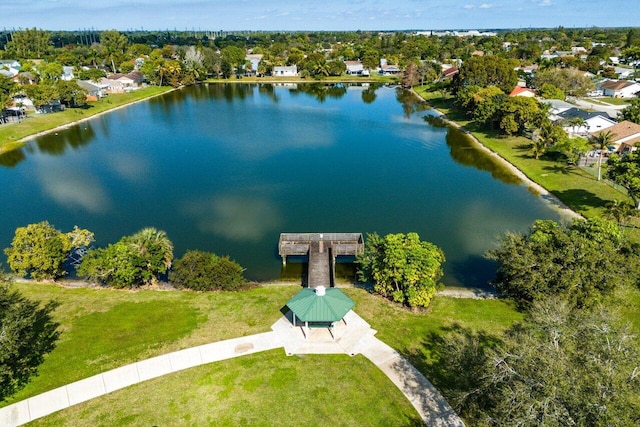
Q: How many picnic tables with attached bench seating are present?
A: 1